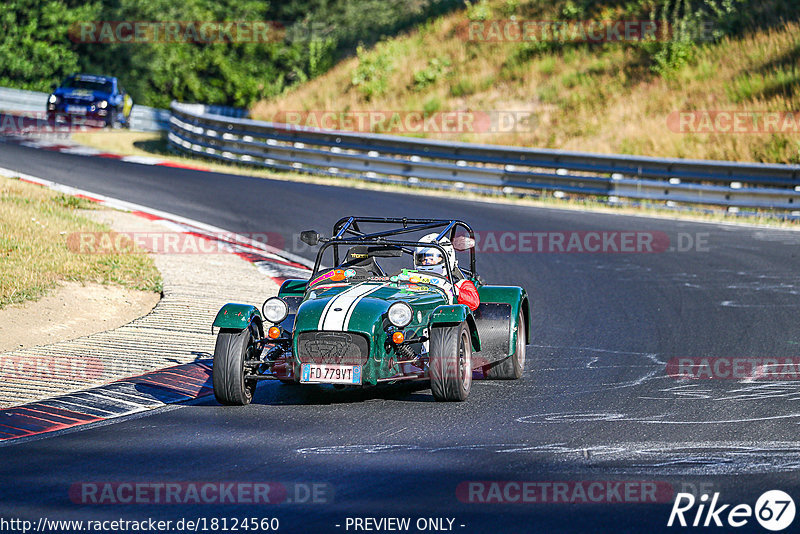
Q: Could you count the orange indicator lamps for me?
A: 2